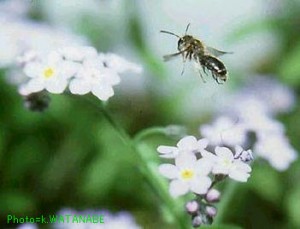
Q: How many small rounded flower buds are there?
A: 4